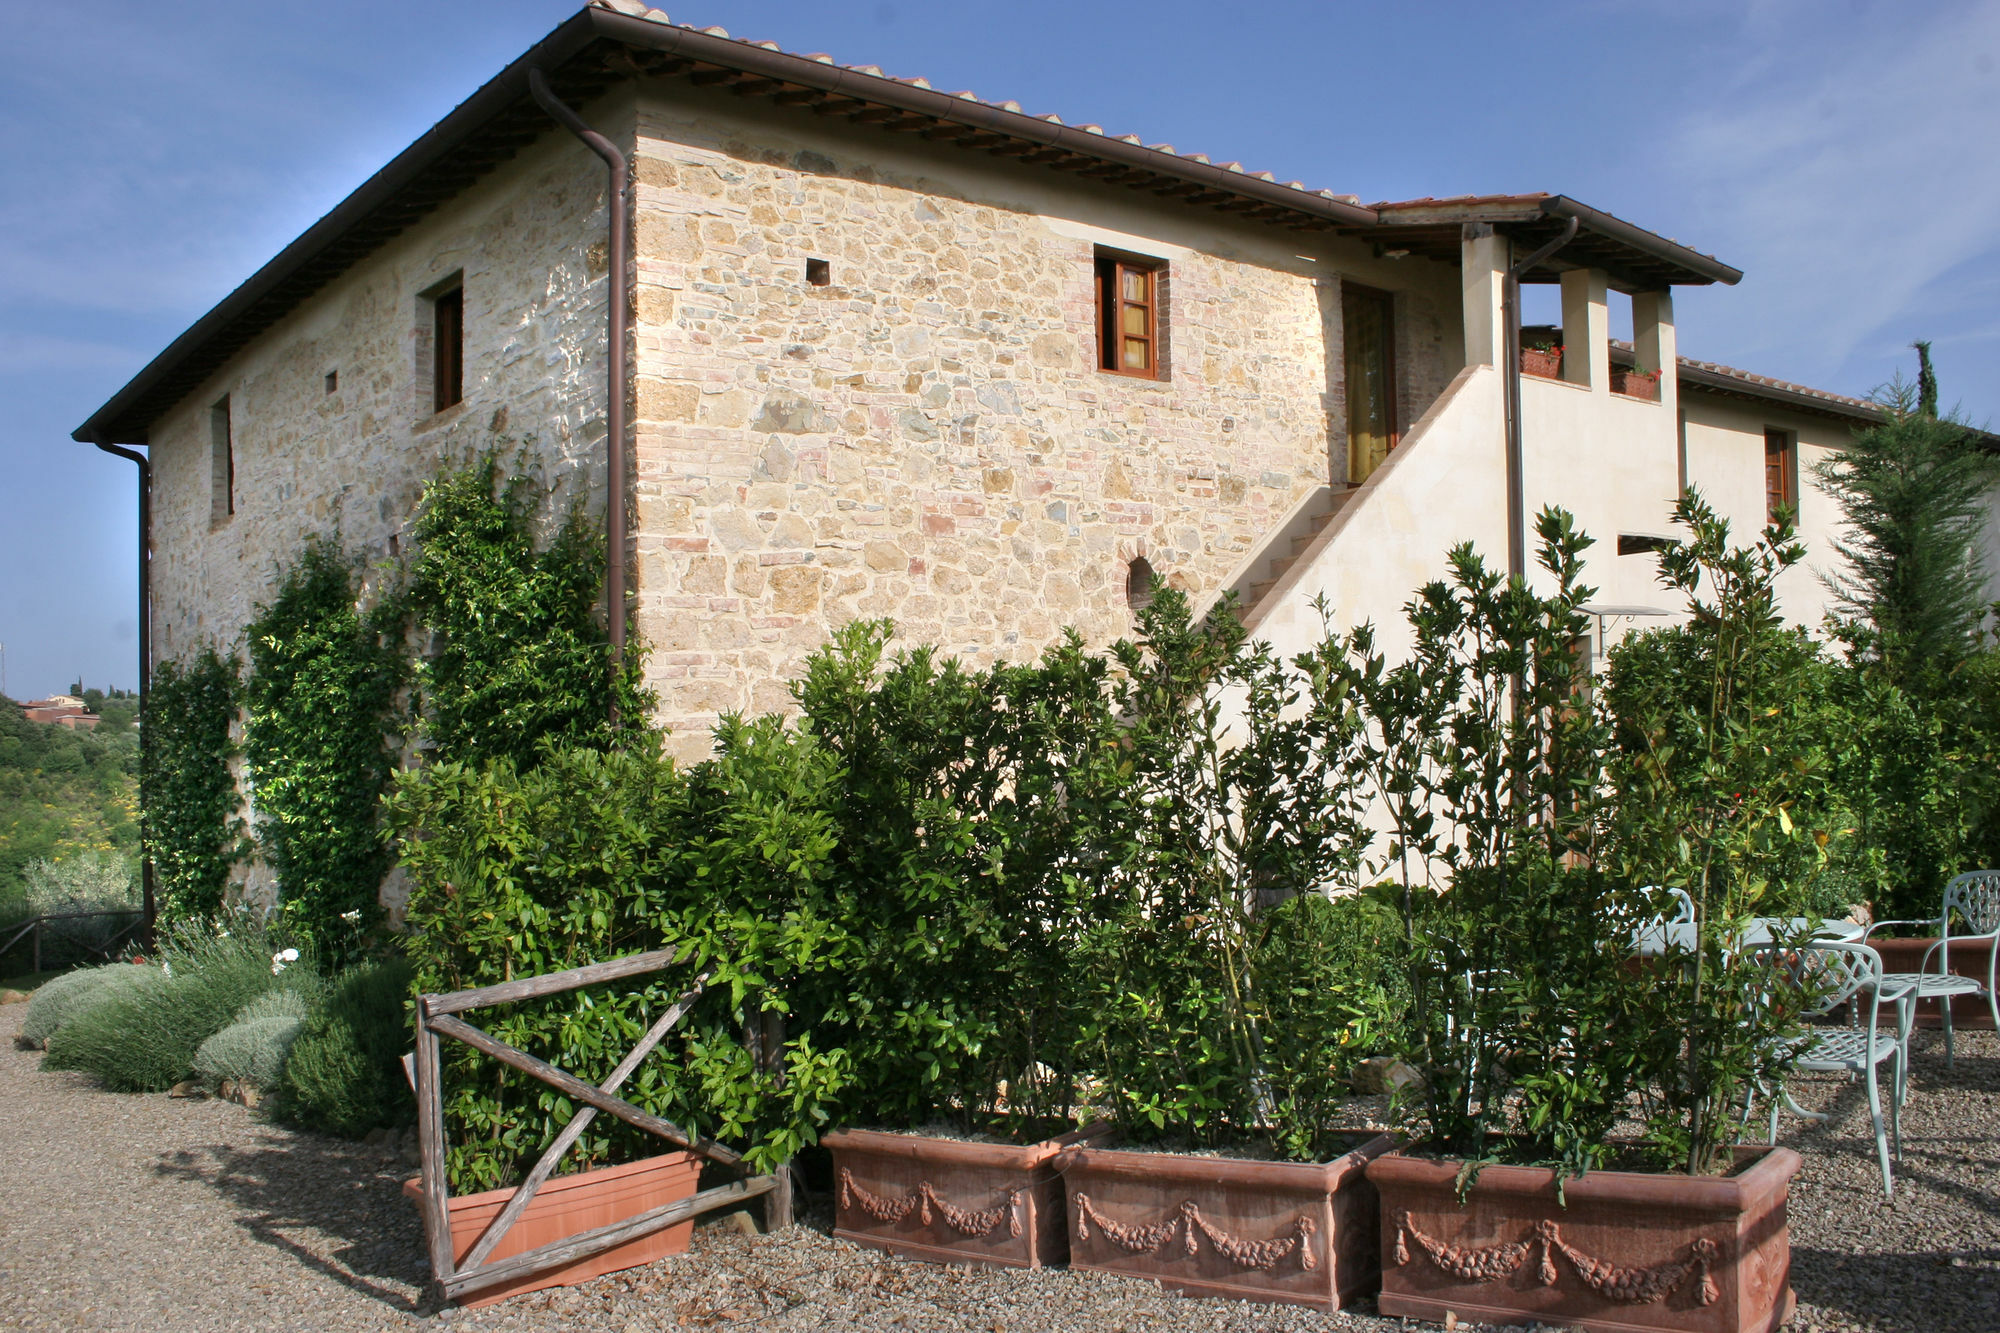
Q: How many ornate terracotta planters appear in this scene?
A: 3